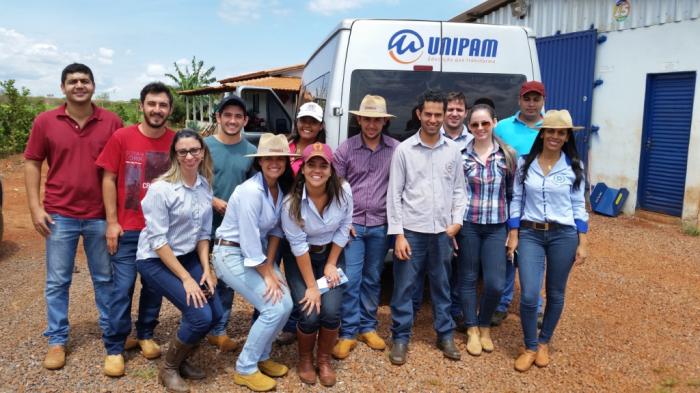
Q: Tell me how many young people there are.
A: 13